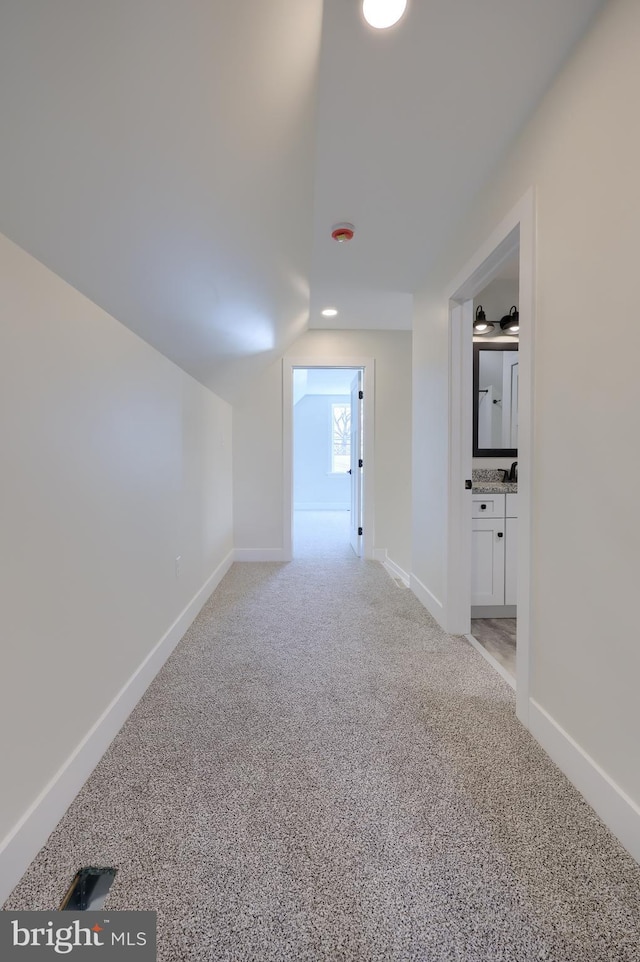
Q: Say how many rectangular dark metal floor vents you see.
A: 1